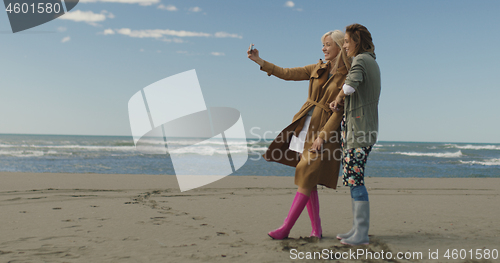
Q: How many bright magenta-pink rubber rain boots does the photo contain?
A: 2